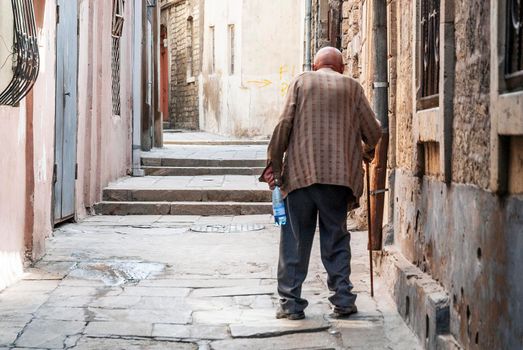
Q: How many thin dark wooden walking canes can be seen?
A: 1